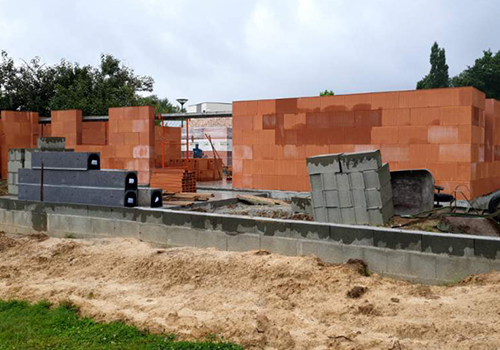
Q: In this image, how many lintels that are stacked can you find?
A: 4